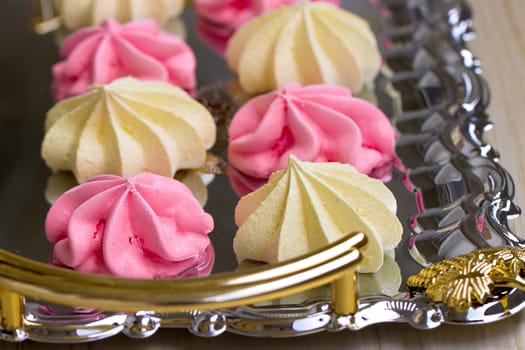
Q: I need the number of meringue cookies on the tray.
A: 8